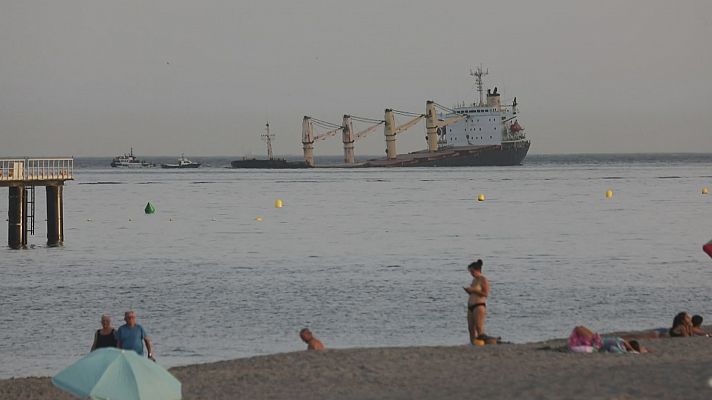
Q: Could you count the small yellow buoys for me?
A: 5